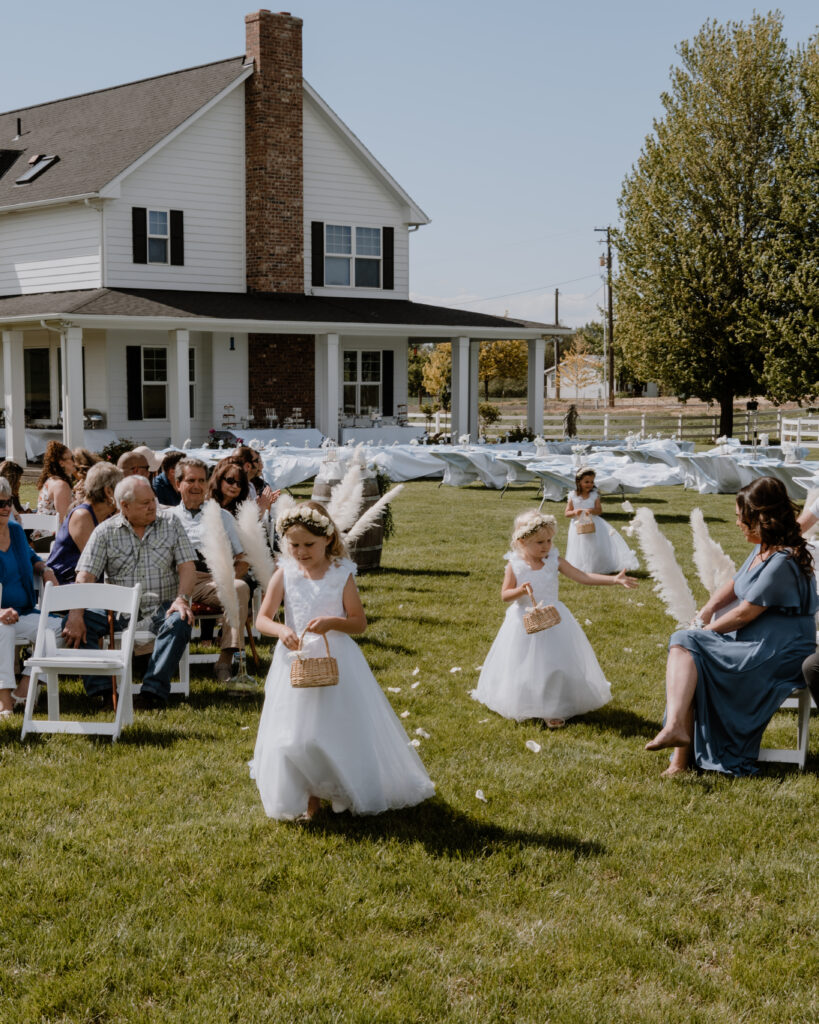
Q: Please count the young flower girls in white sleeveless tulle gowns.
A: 3